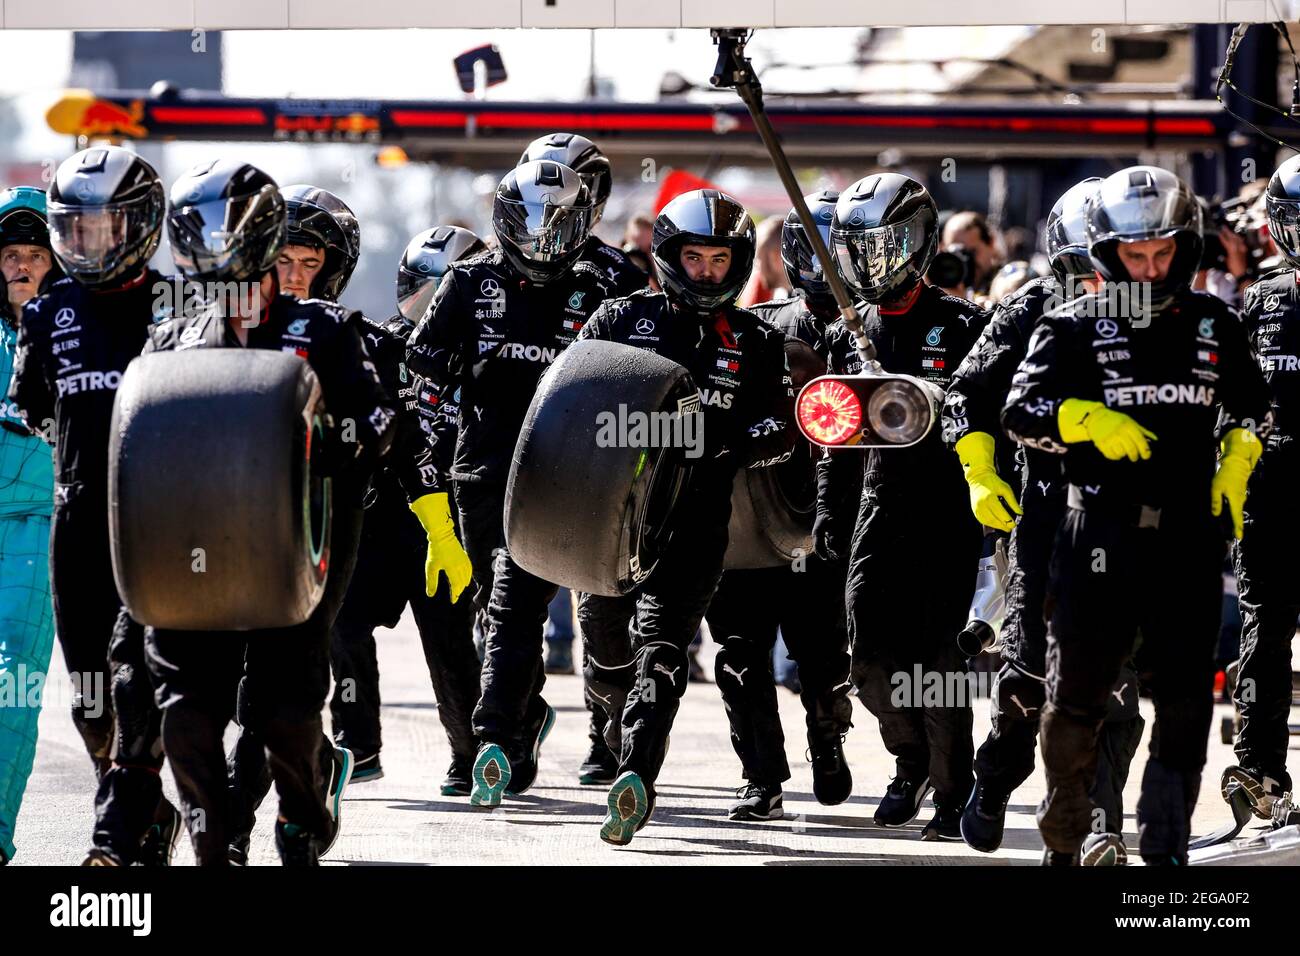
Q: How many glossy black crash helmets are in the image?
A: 12